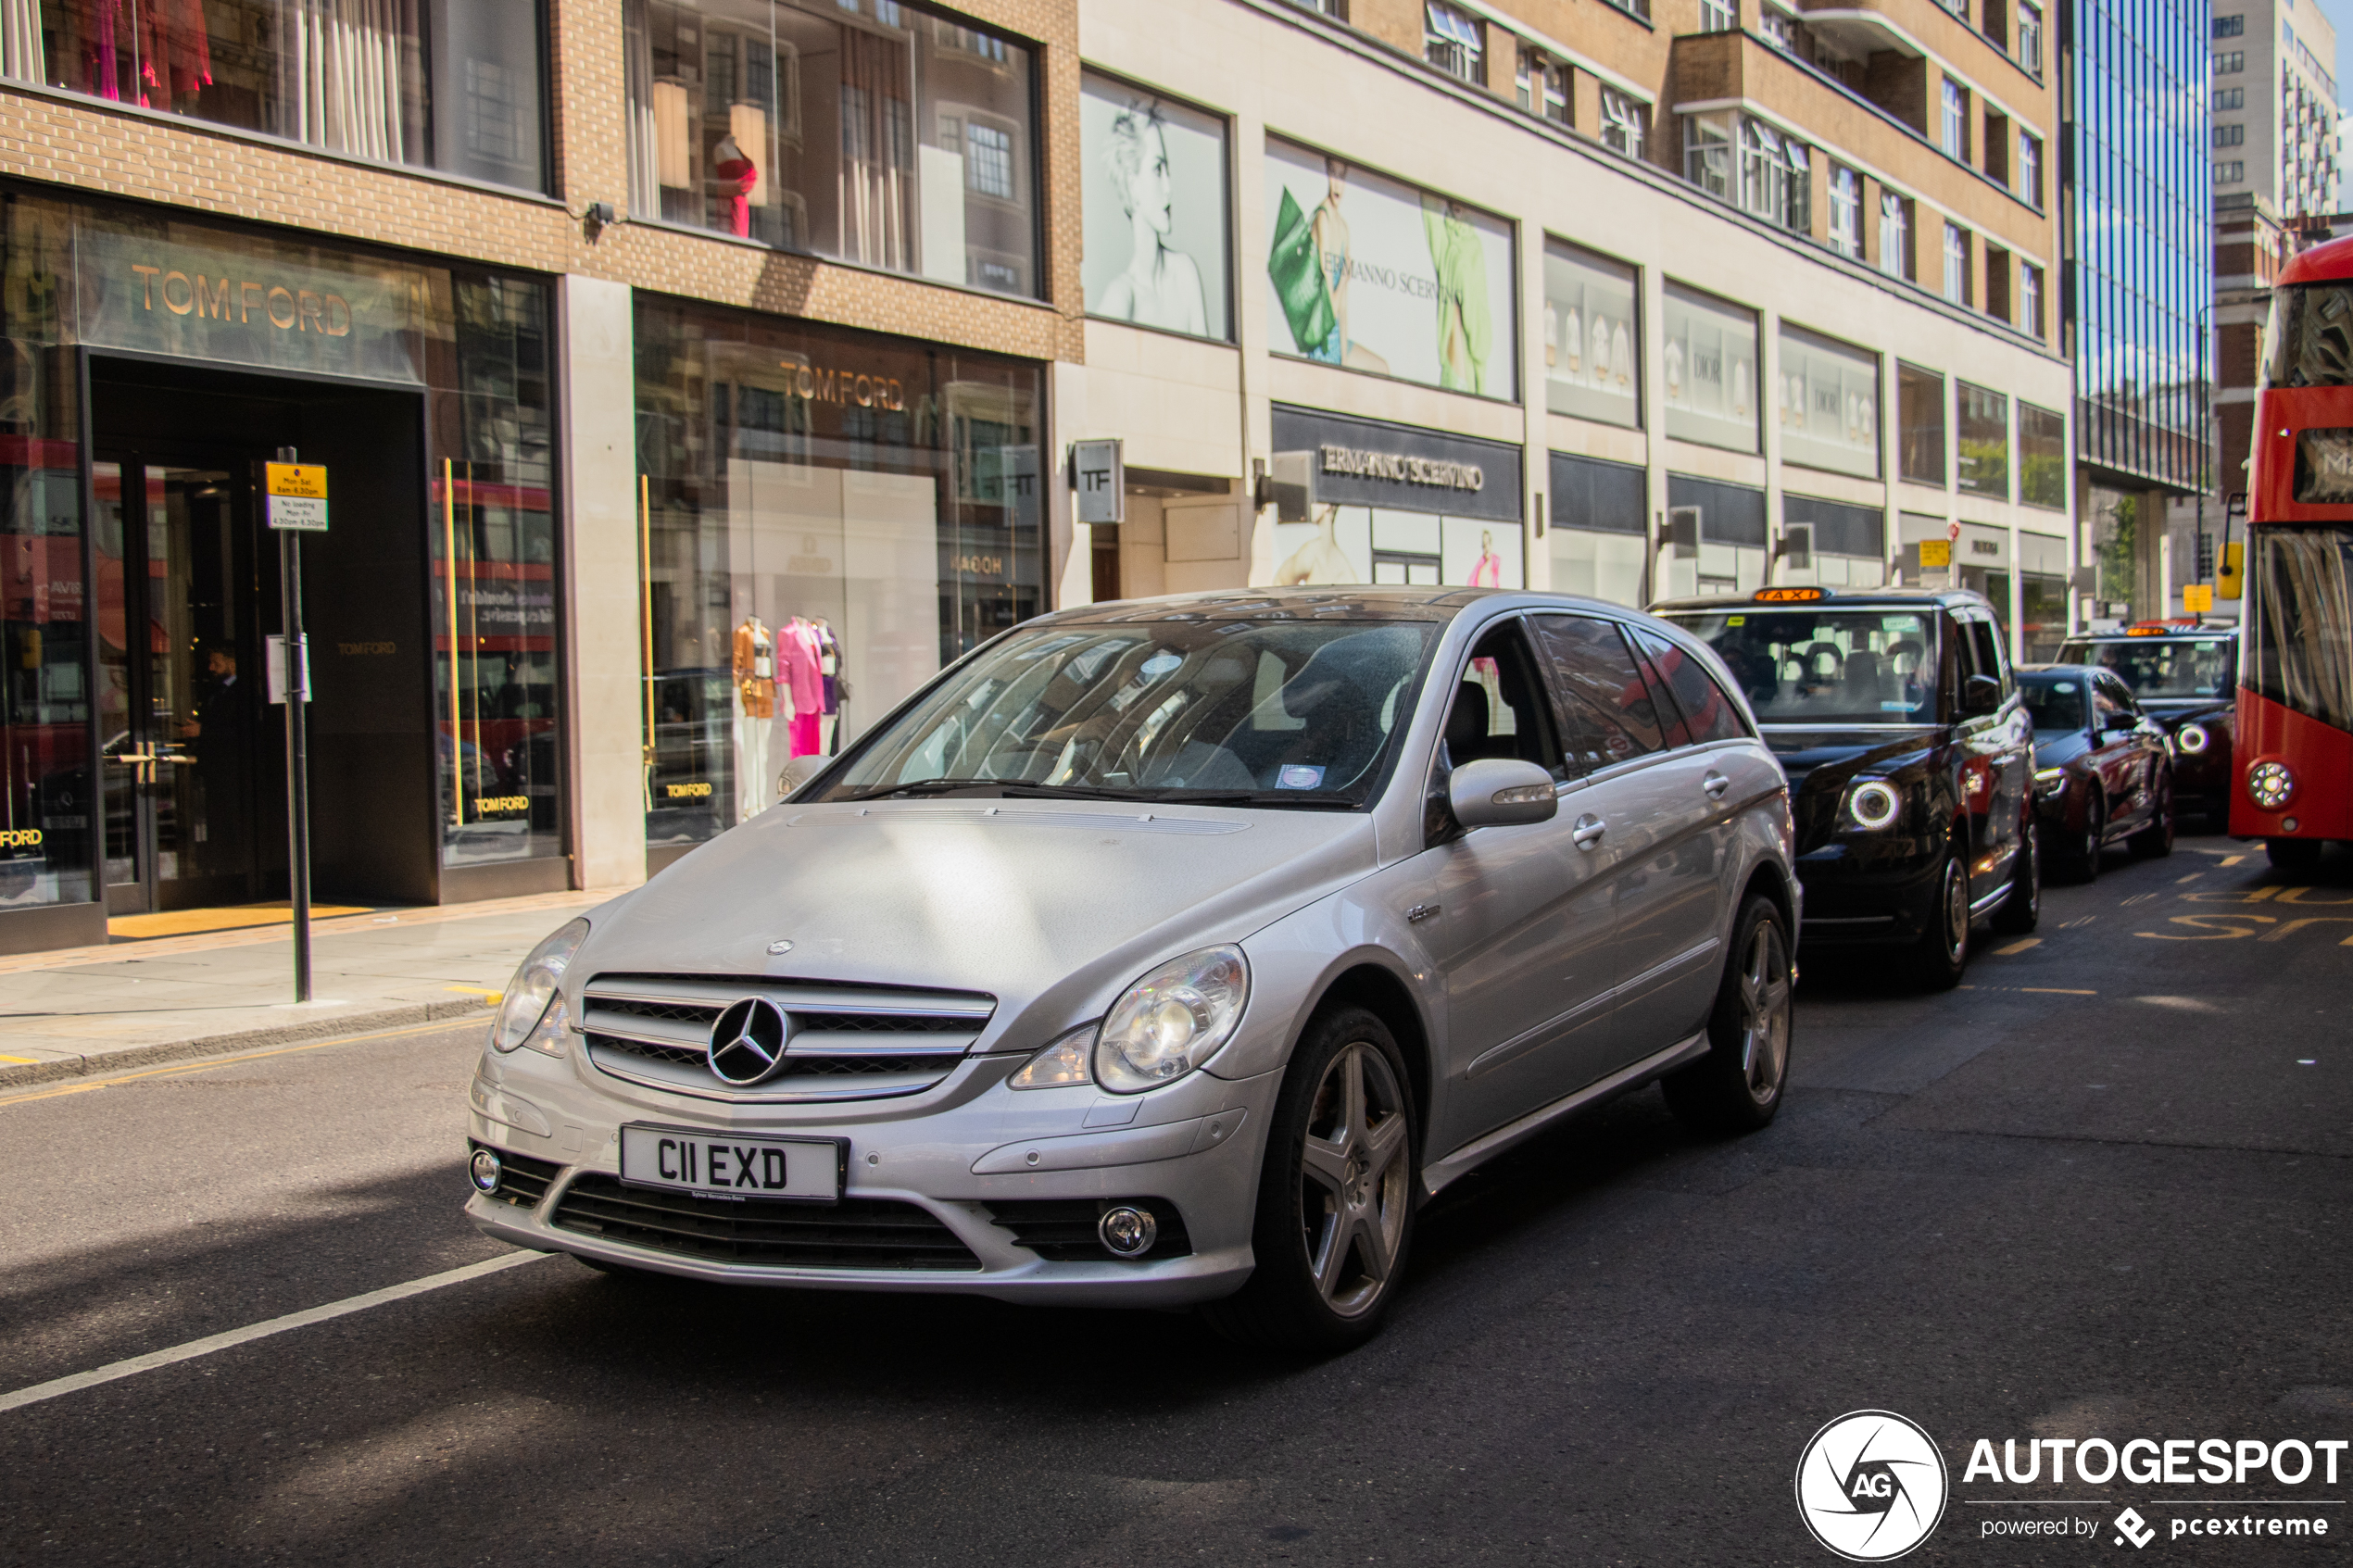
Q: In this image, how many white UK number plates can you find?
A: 1